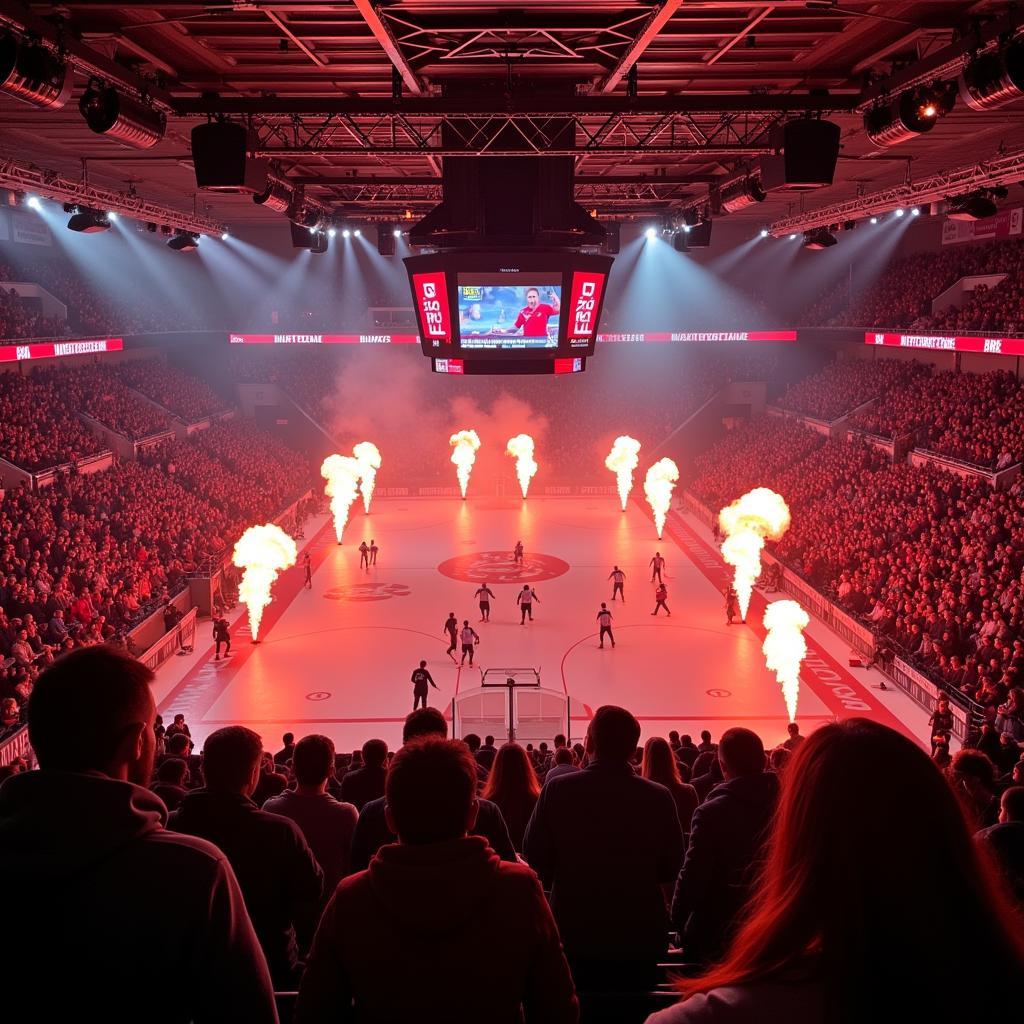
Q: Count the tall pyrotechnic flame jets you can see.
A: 9